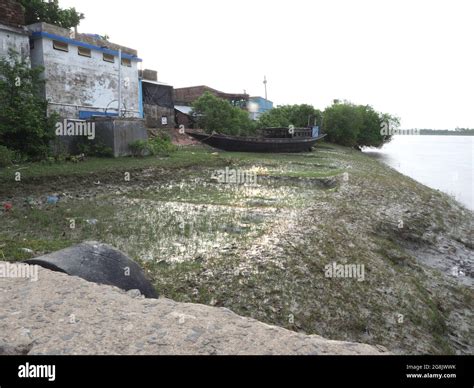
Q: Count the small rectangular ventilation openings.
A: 4